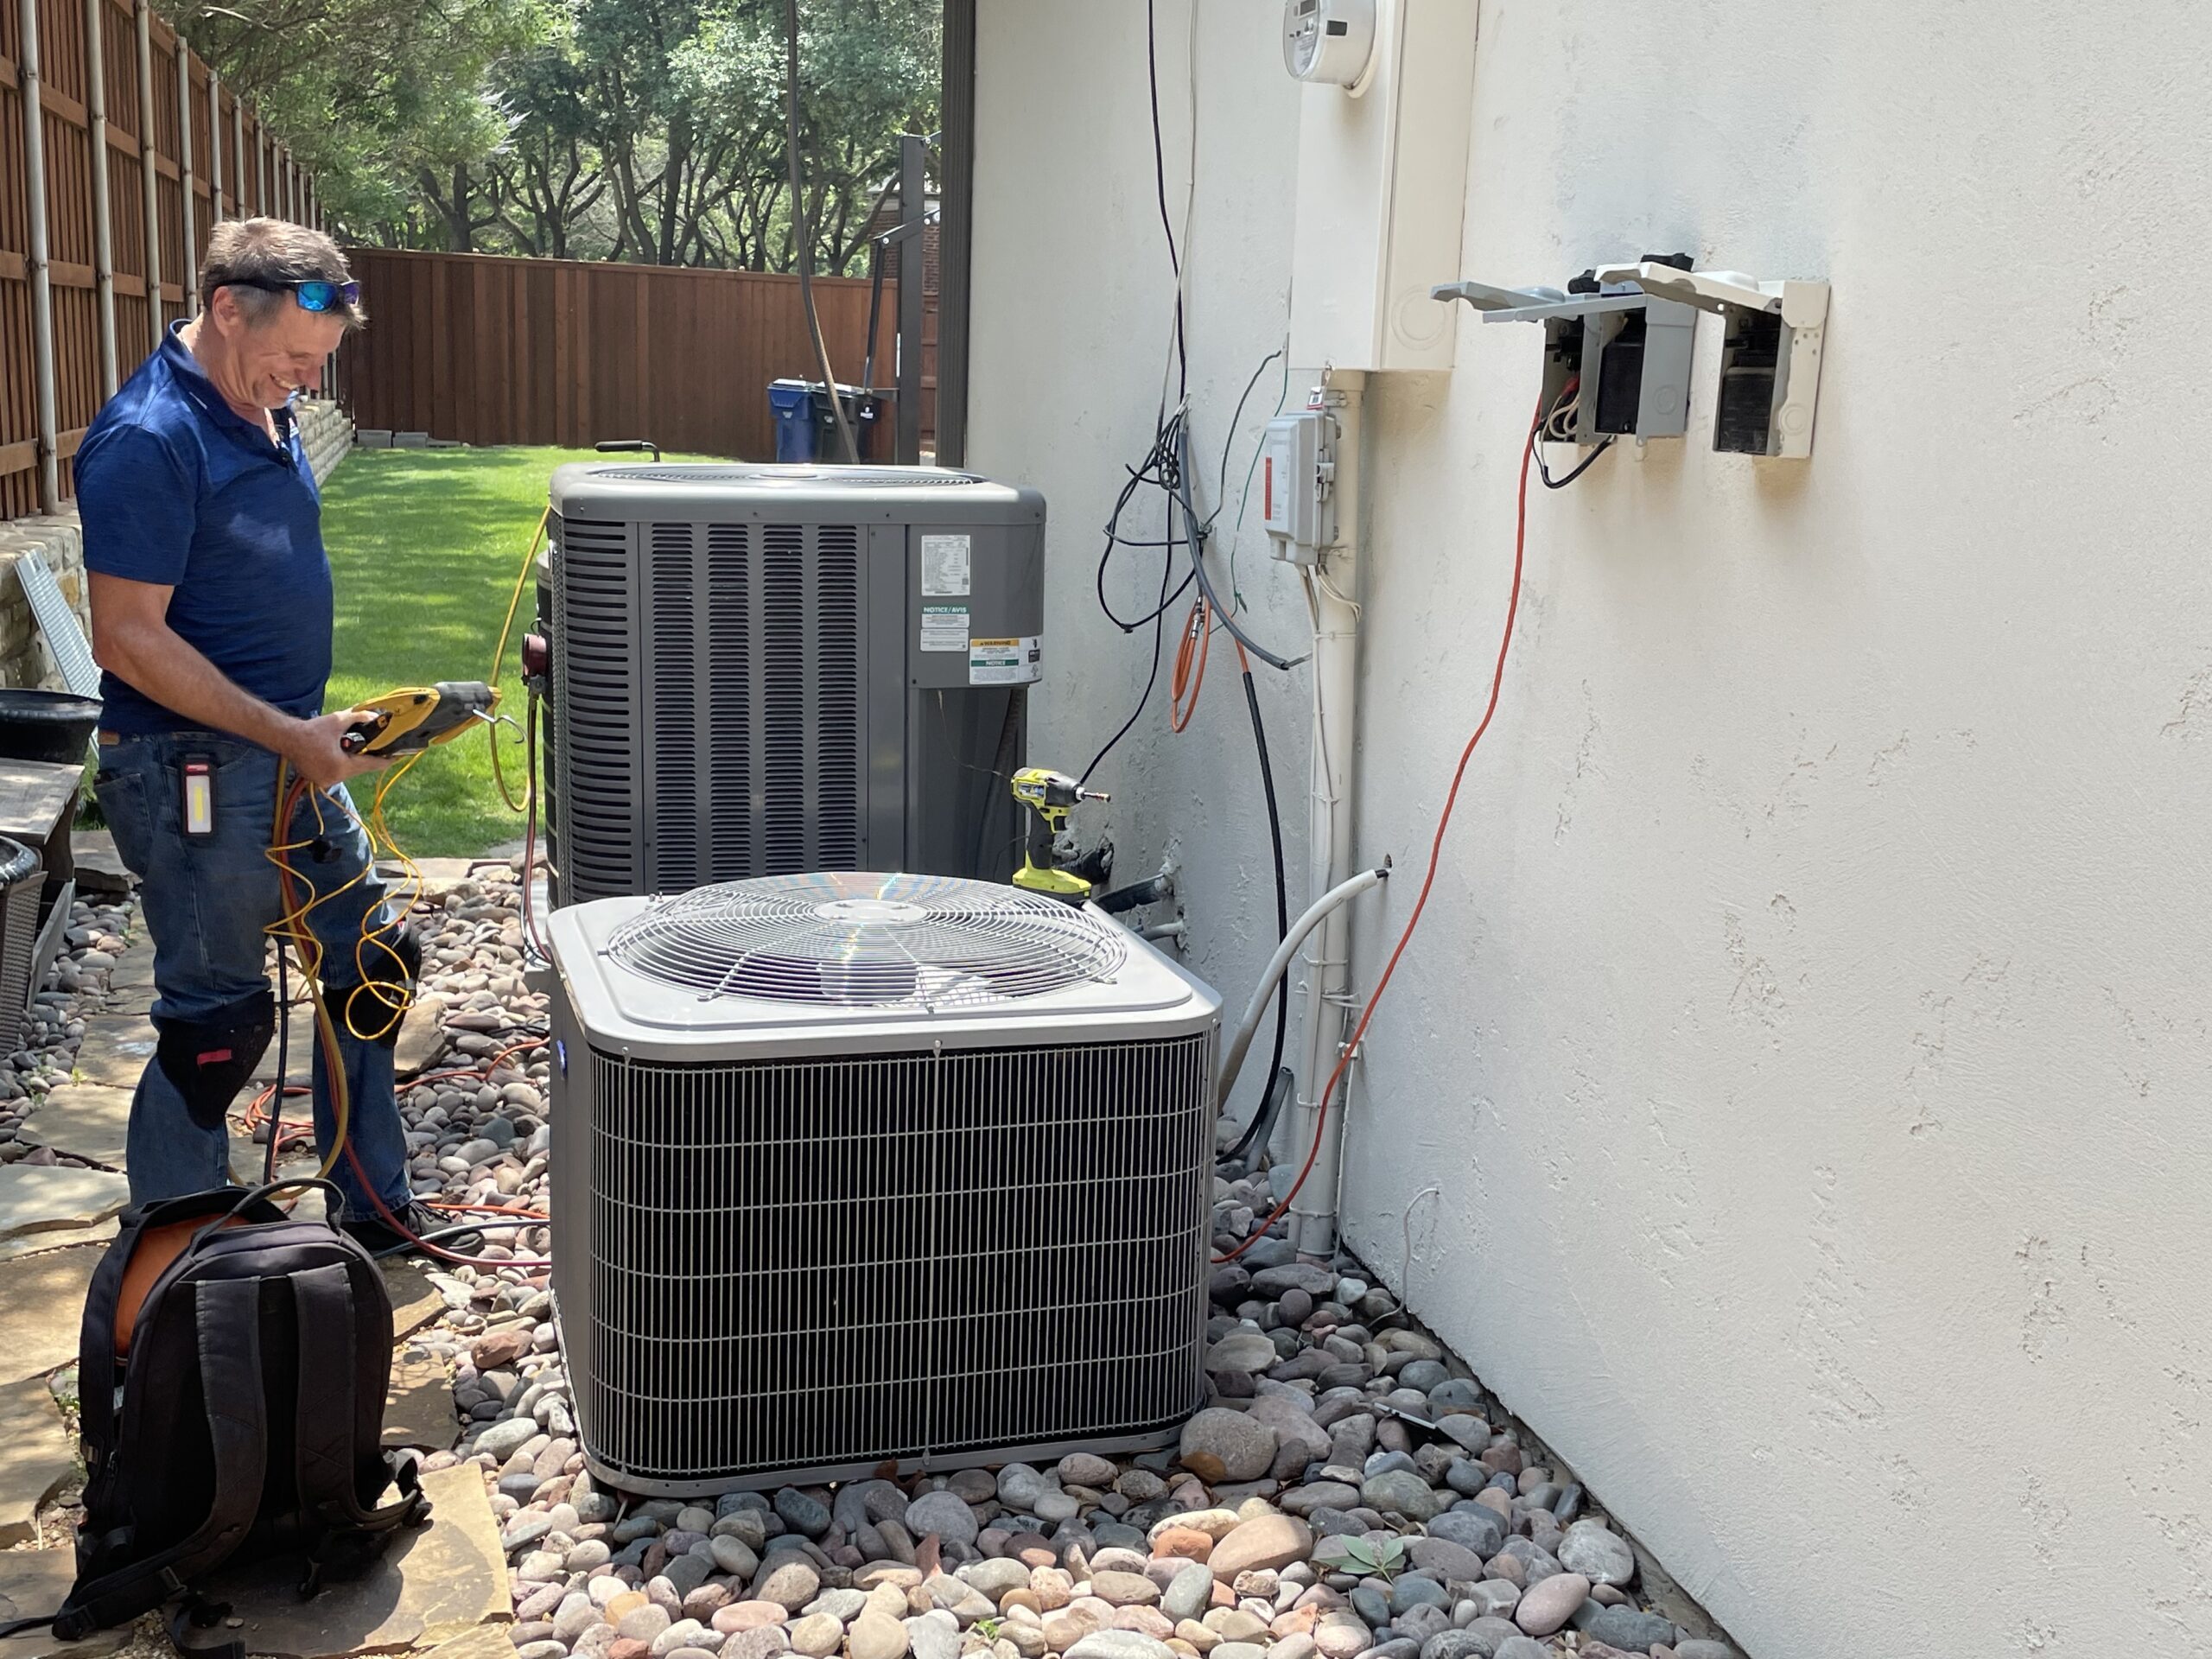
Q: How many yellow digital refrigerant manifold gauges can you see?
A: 1